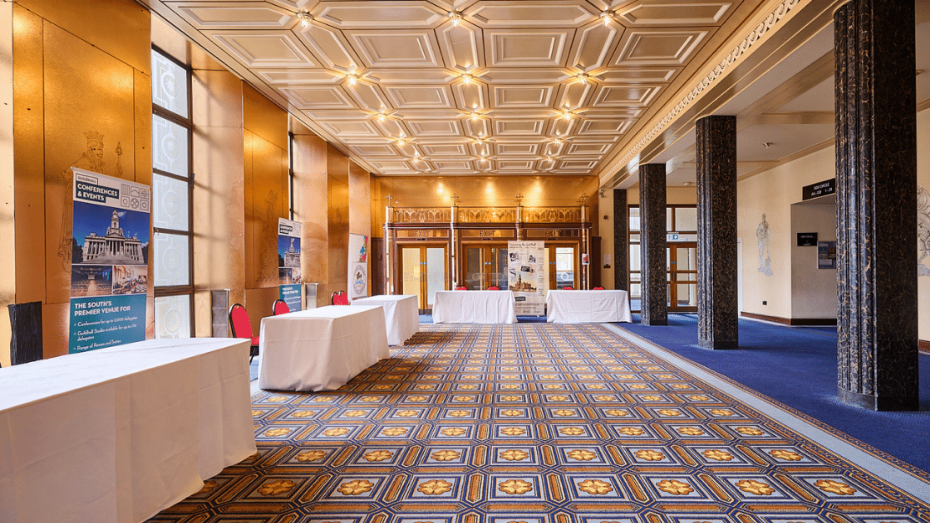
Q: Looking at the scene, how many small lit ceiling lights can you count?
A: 15